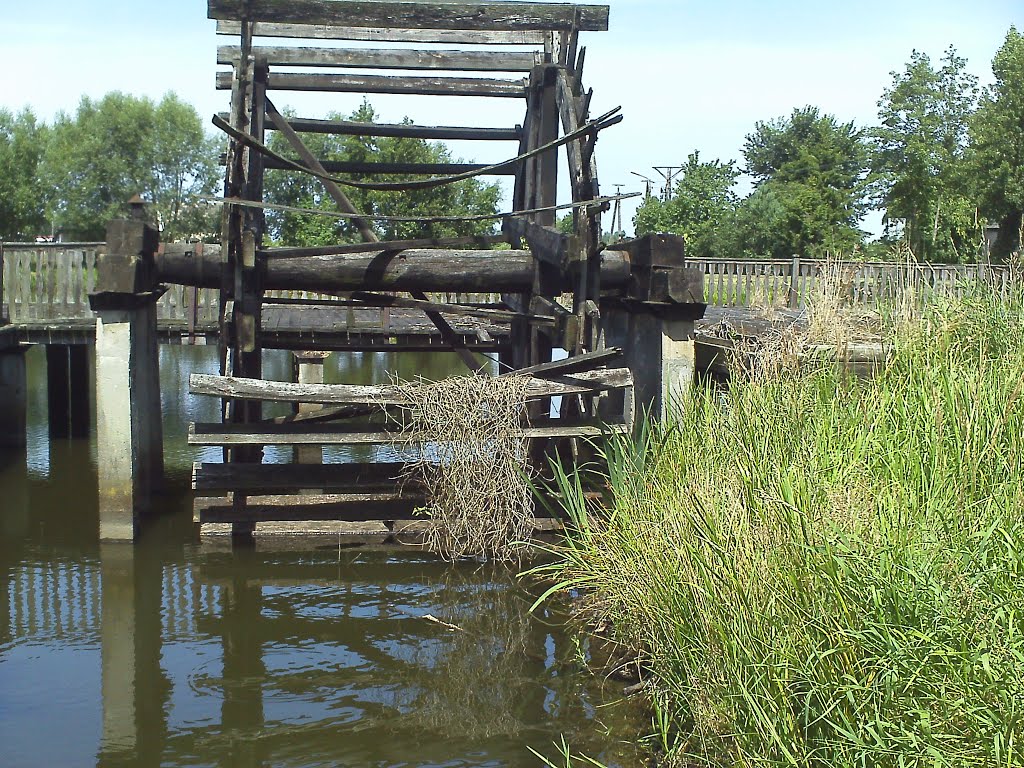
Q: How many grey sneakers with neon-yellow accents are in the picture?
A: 0